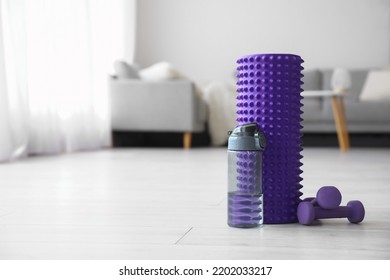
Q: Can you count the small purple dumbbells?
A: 2